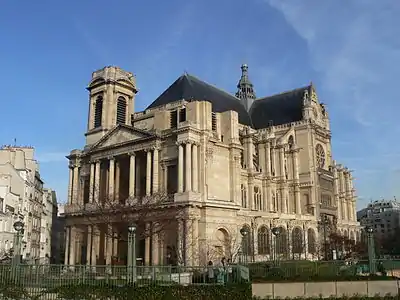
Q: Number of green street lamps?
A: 5